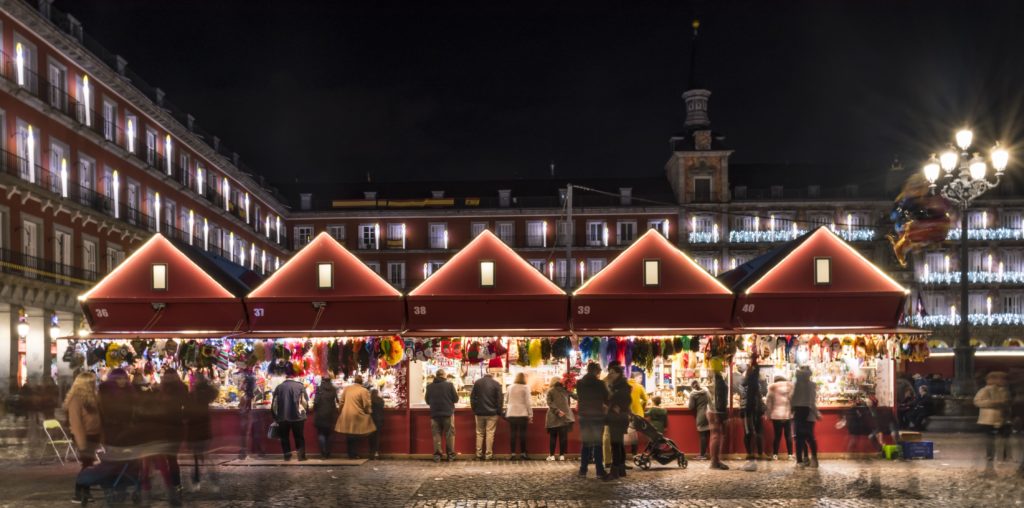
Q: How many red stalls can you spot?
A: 5